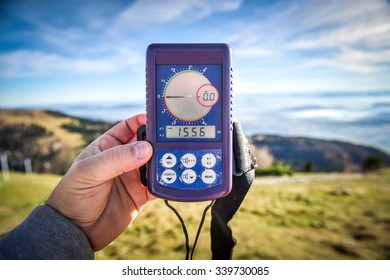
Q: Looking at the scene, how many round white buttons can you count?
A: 6